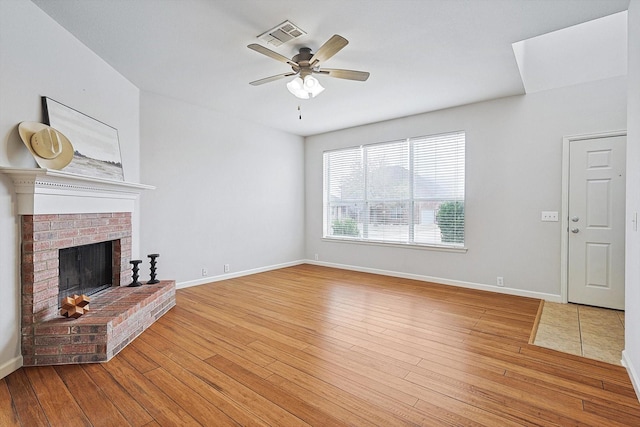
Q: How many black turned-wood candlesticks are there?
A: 2